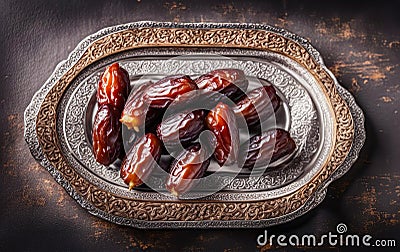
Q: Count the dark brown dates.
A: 11